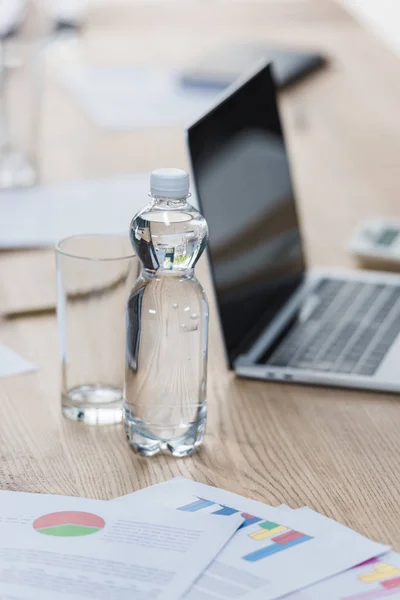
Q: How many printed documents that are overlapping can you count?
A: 3